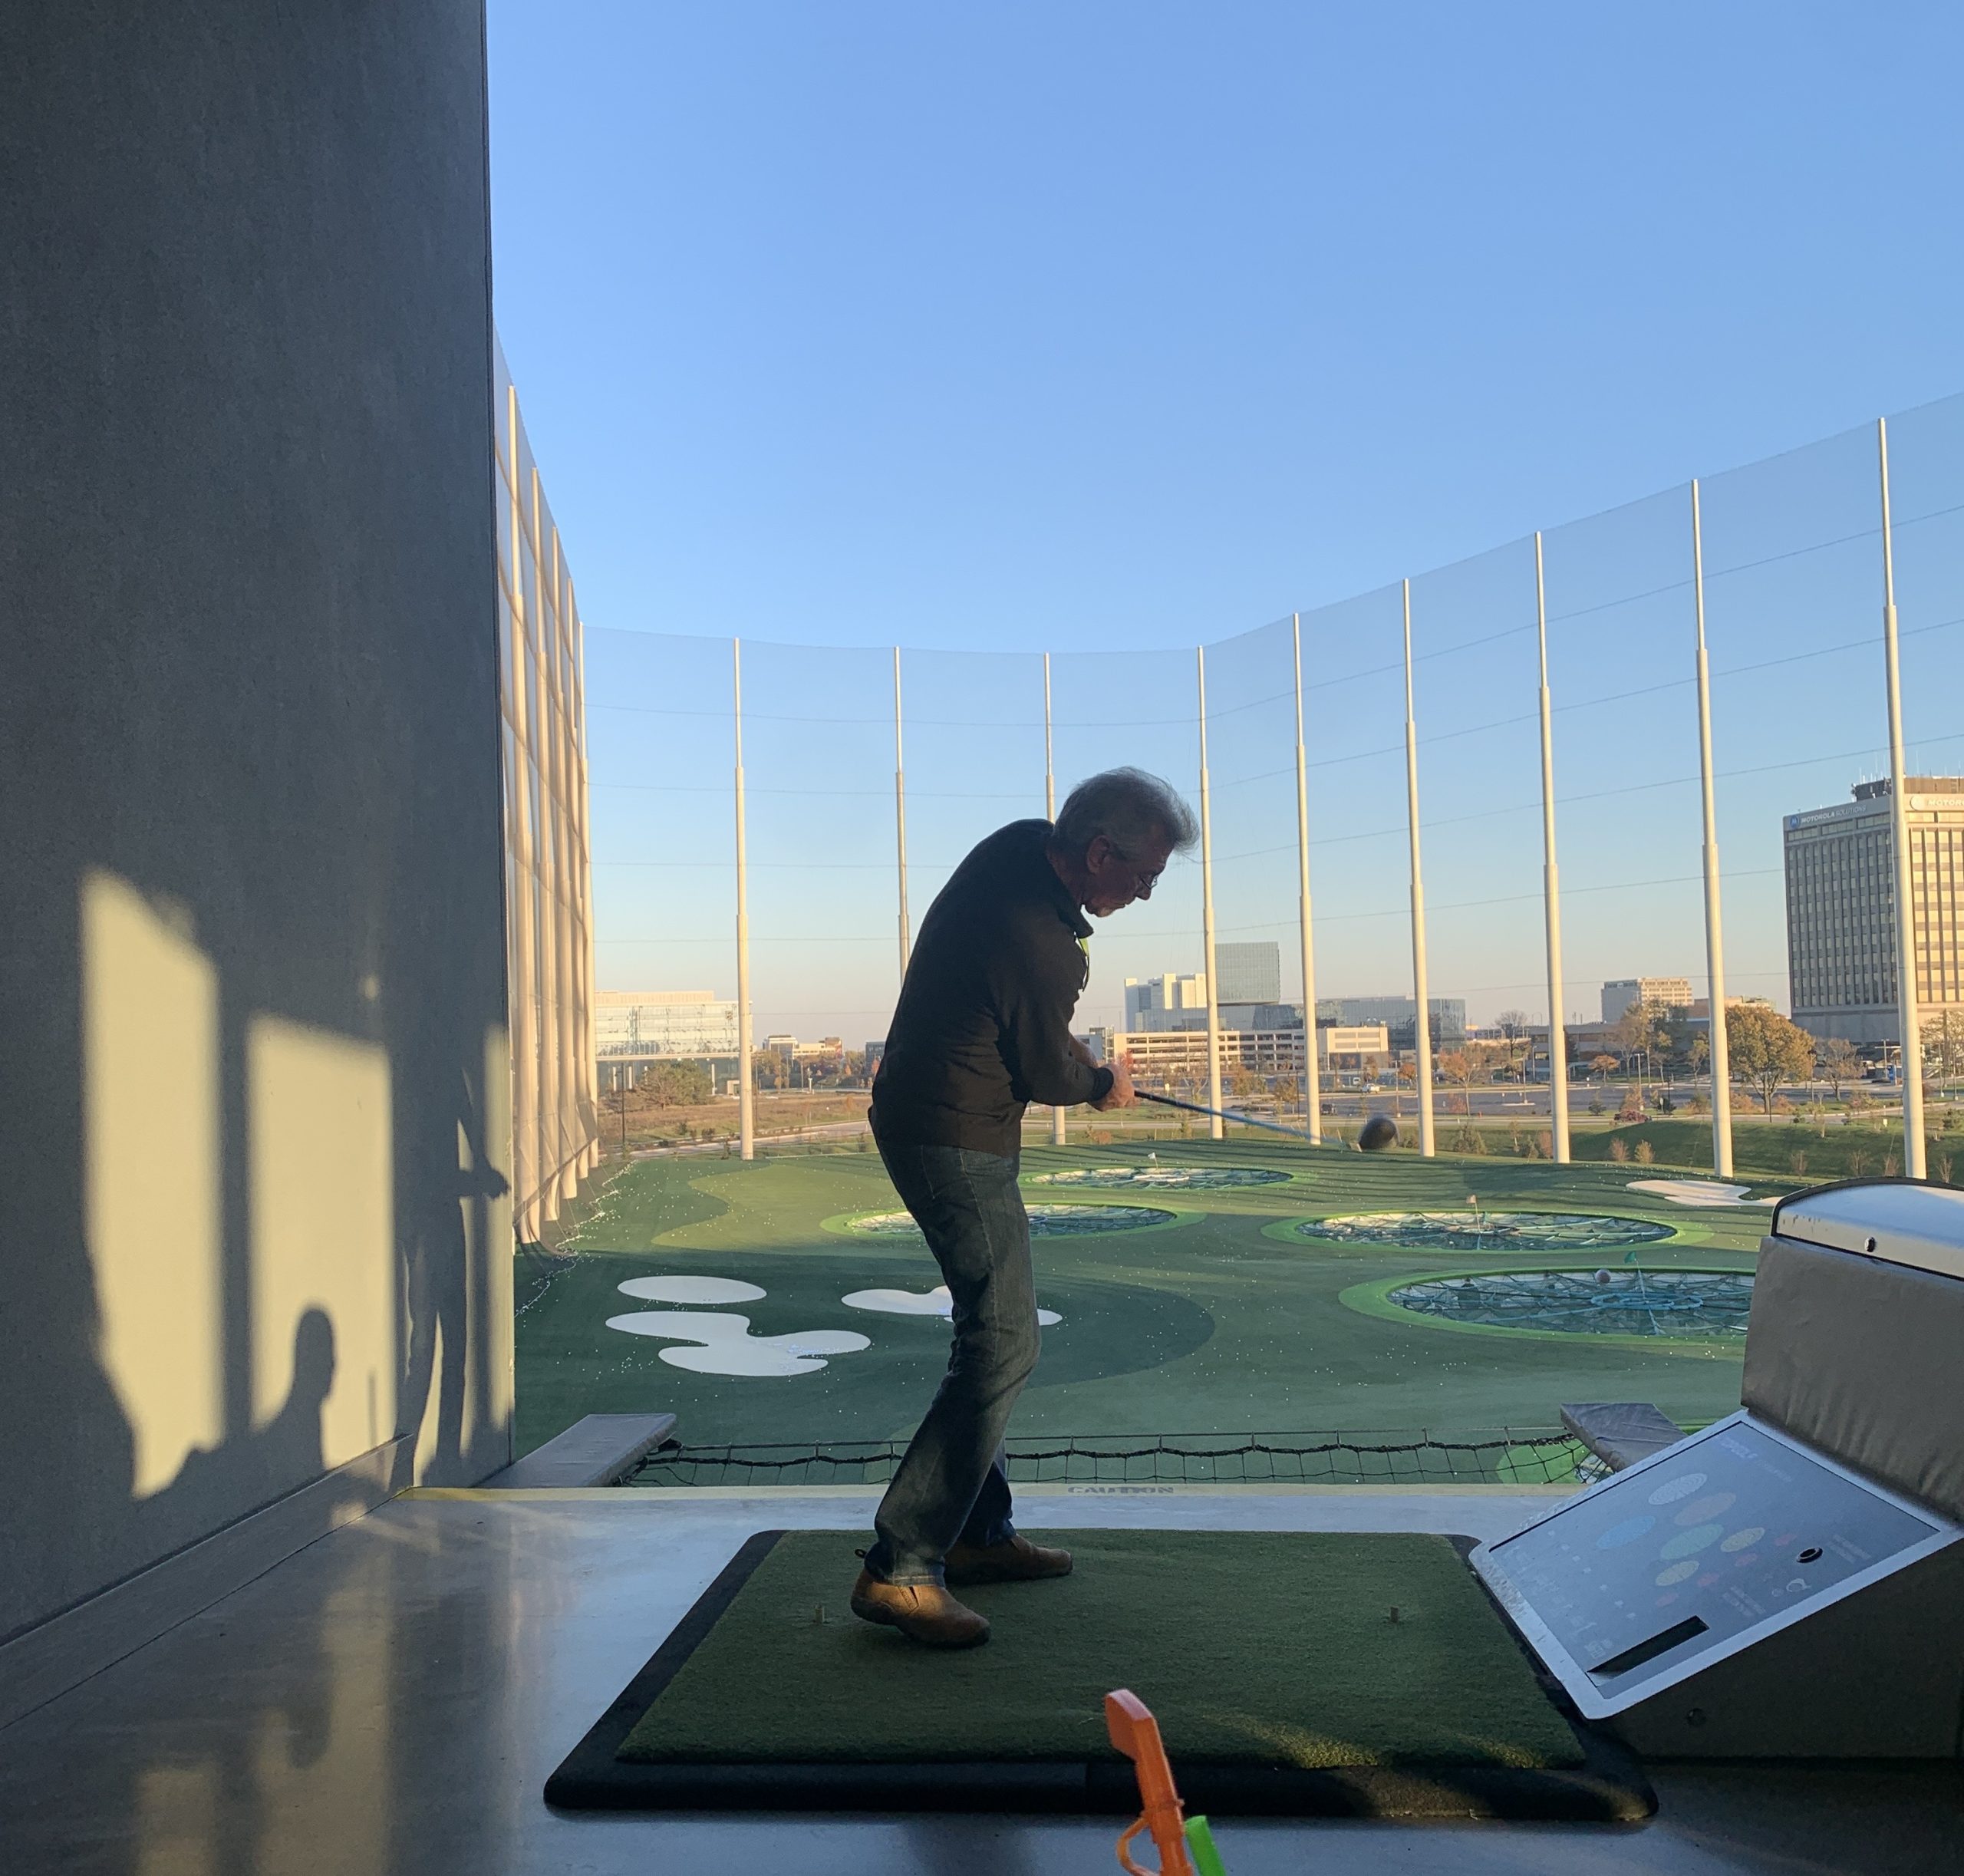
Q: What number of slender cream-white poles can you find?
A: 14